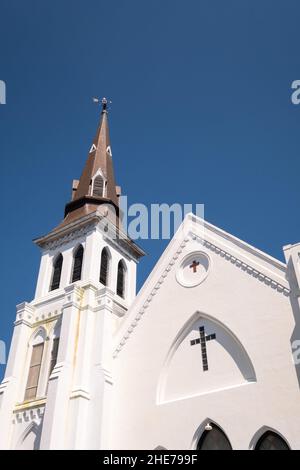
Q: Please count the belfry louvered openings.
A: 4